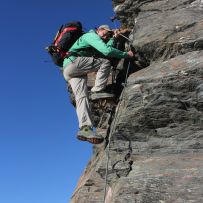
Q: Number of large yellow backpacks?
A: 0